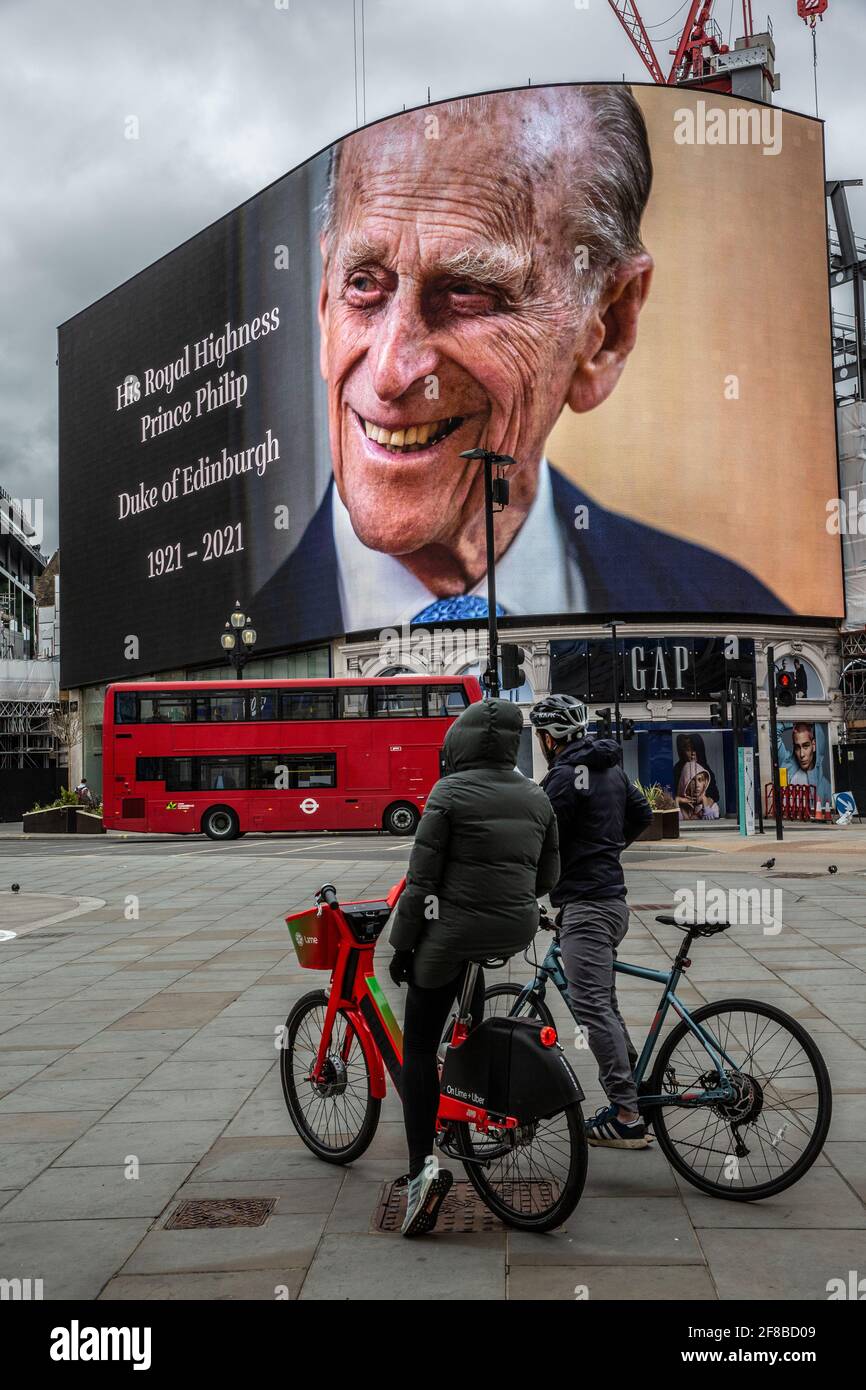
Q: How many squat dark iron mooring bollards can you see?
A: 0